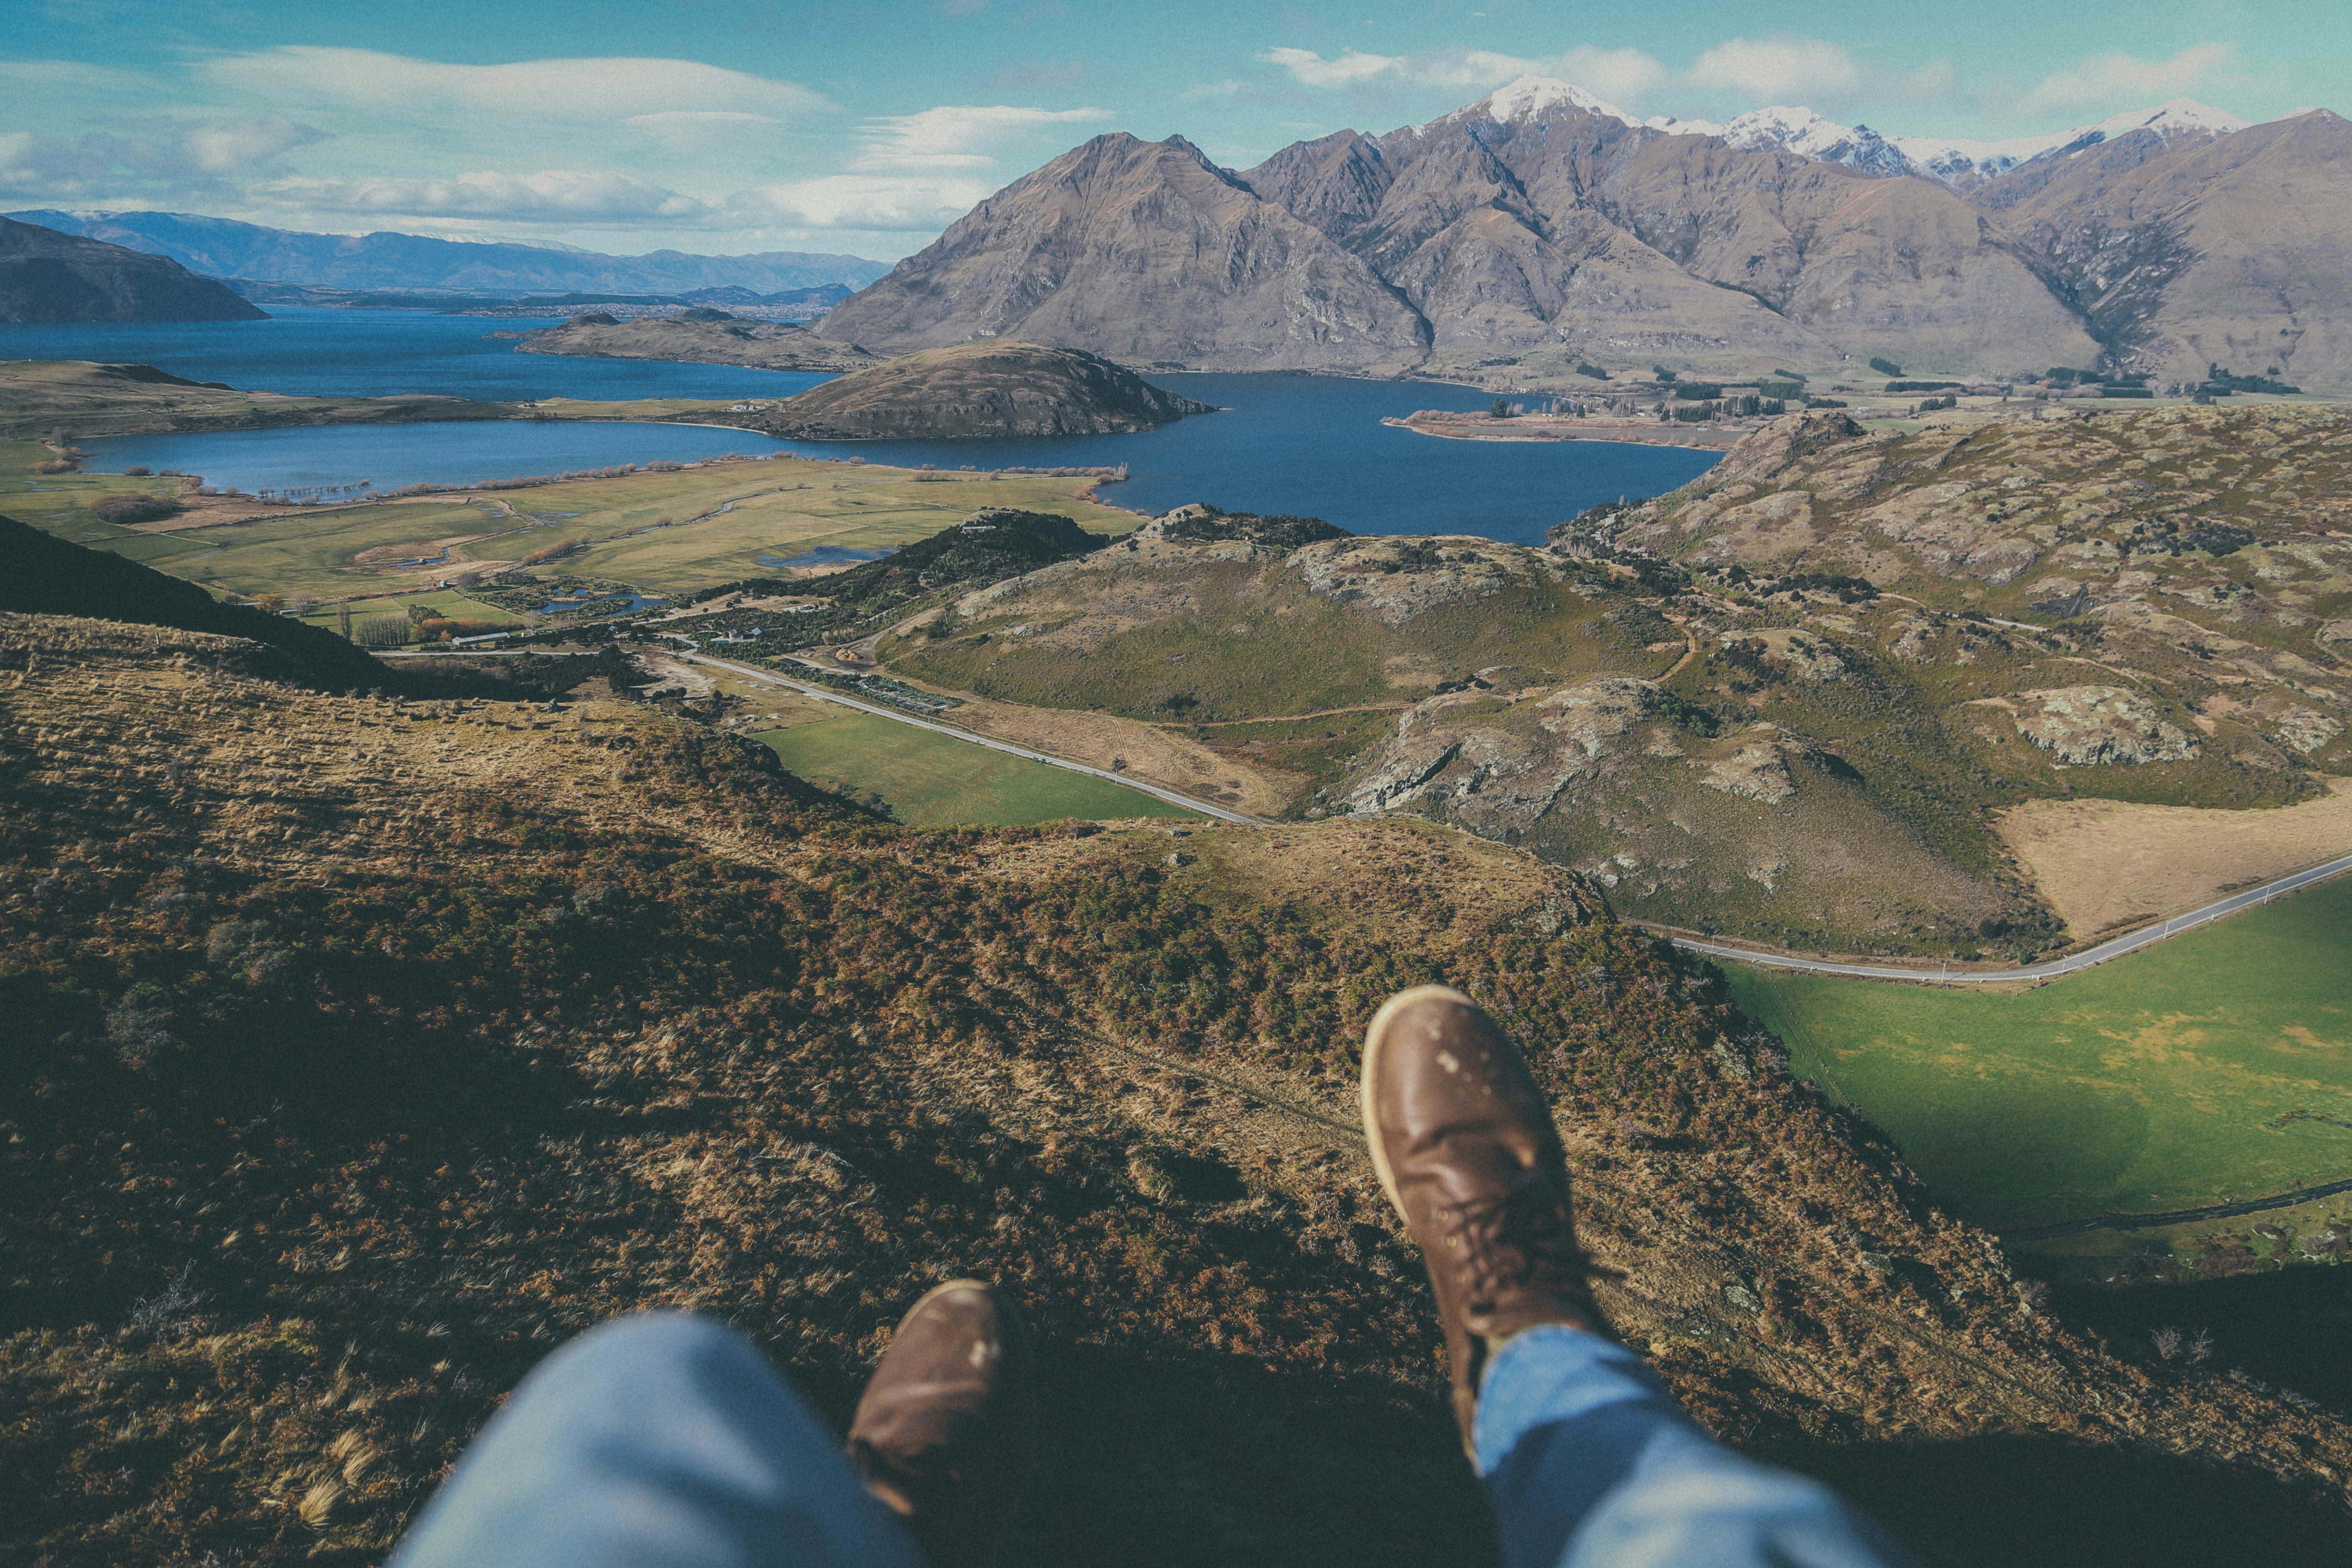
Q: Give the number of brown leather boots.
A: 2